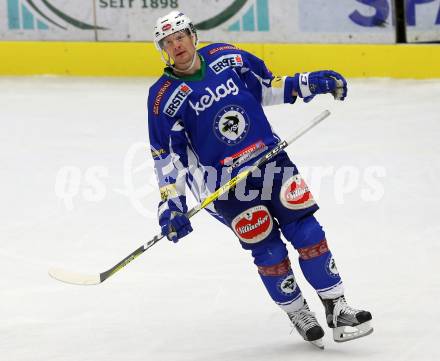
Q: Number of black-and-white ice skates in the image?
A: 2